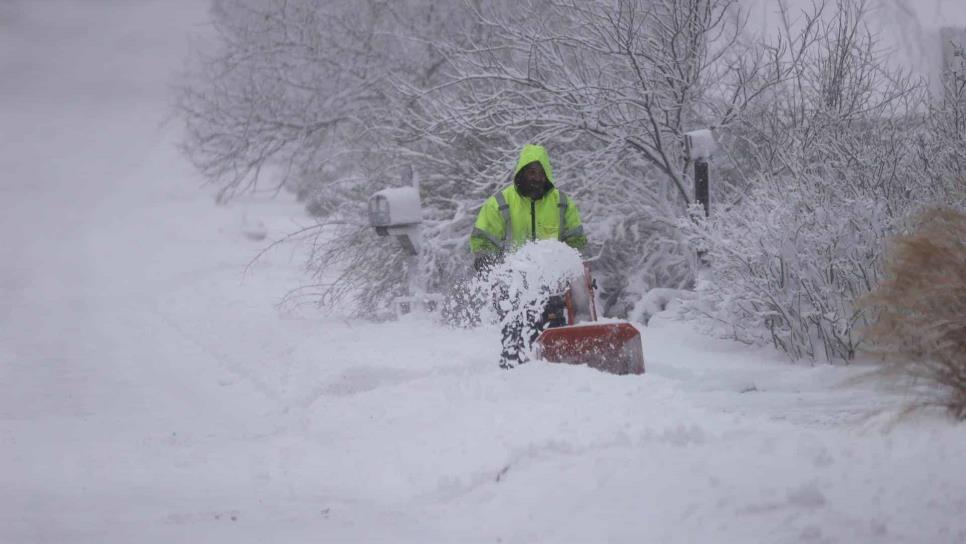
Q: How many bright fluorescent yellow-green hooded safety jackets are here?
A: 1